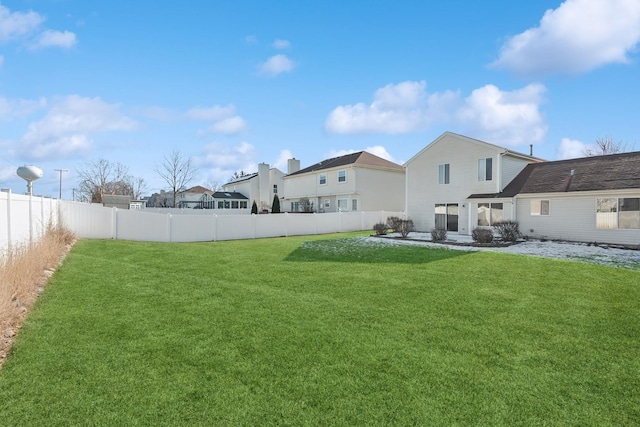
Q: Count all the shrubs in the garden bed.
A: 6